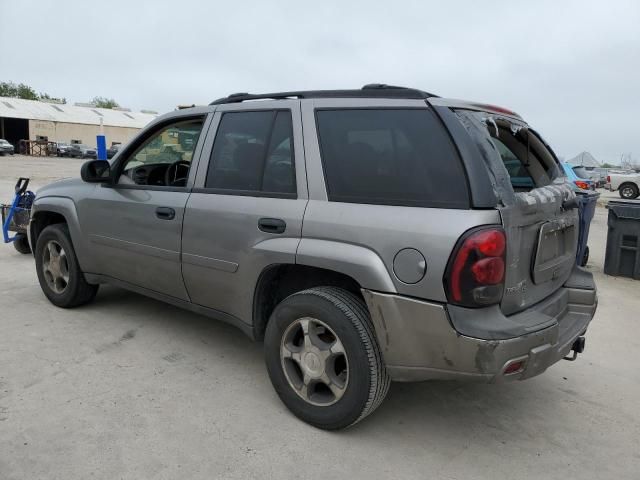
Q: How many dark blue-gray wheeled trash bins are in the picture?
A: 2